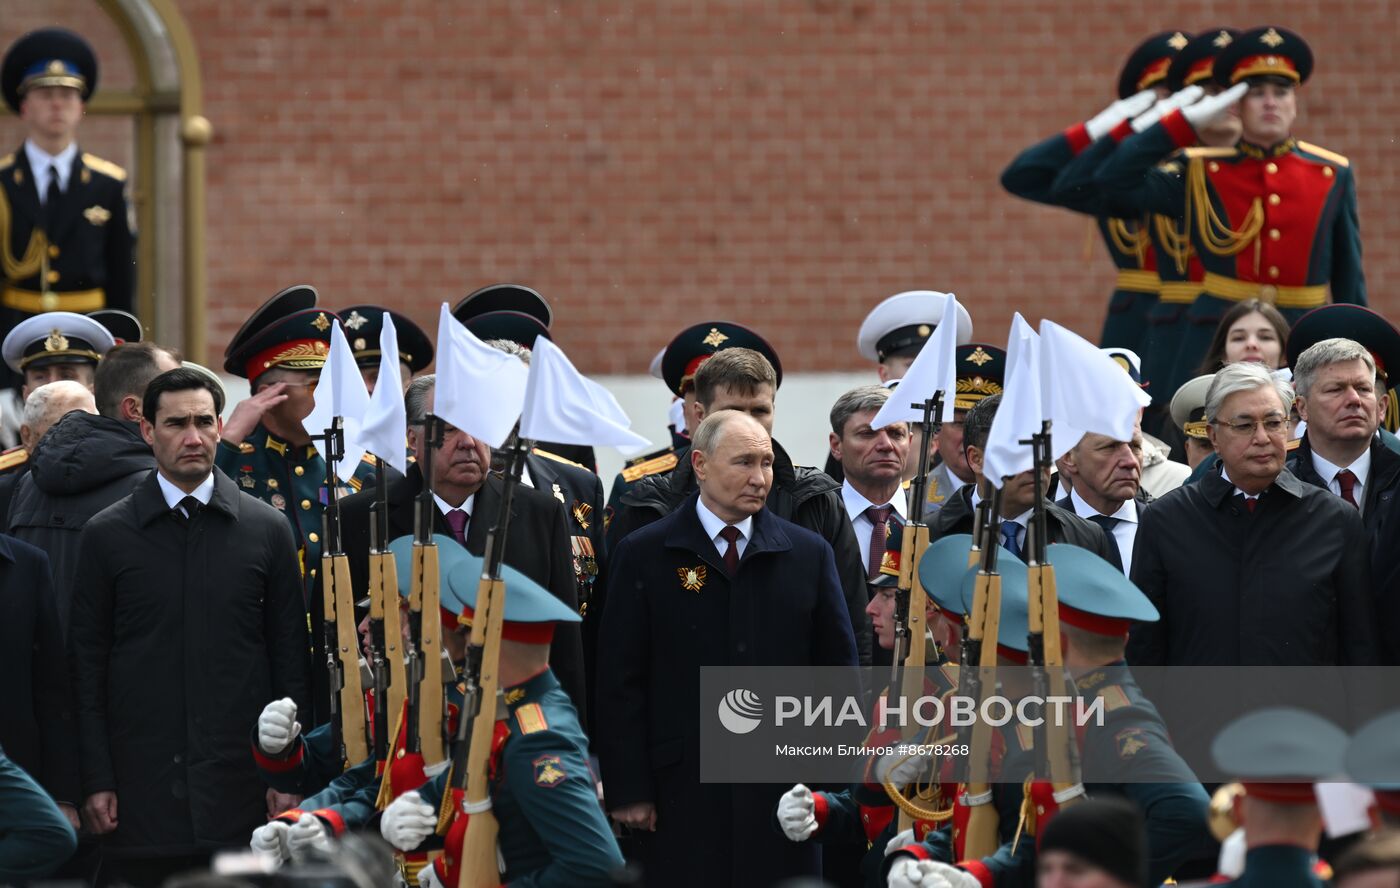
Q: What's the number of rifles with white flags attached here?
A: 8